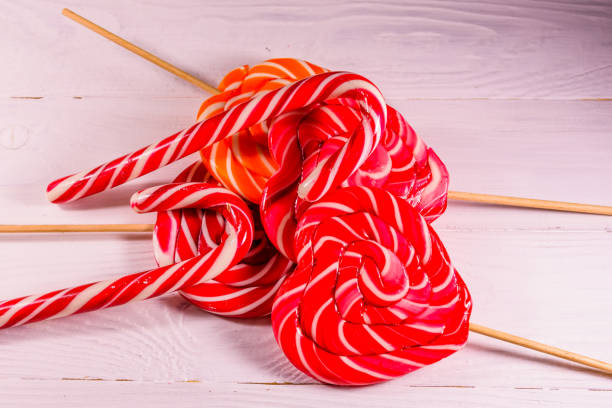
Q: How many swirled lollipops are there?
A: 4